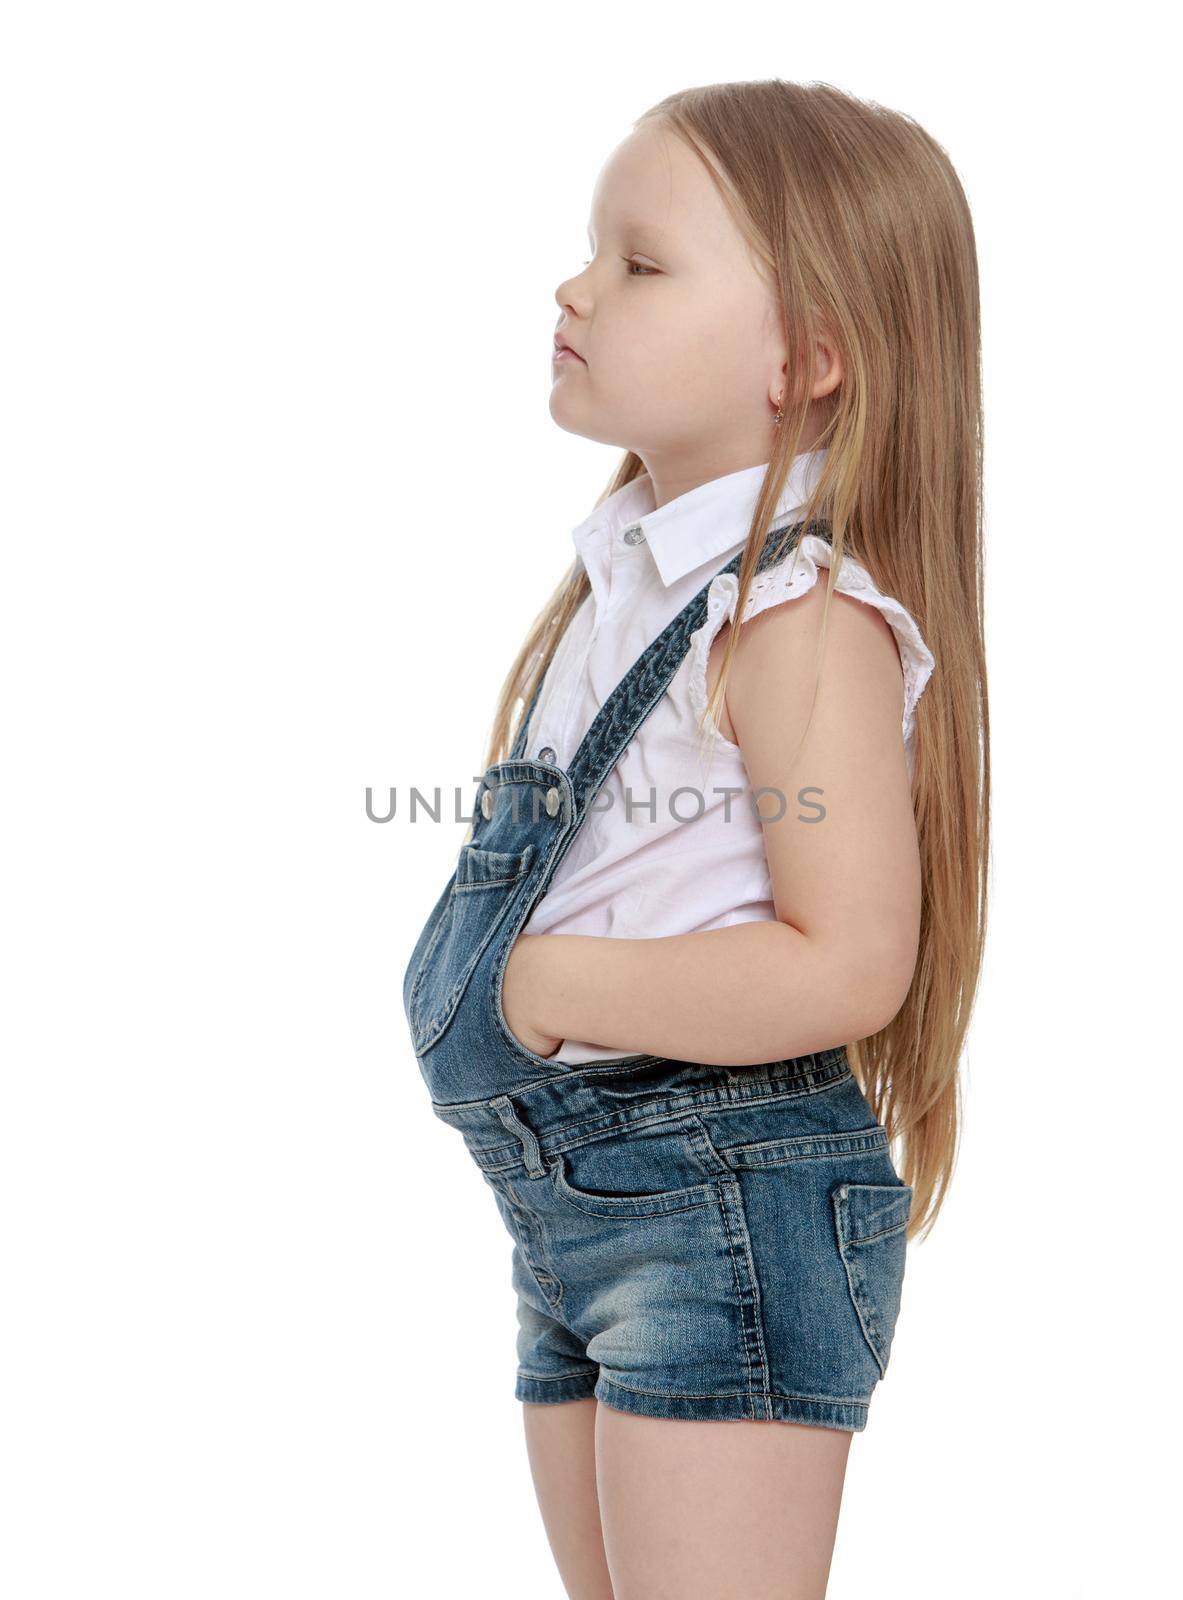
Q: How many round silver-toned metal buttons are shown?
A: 2